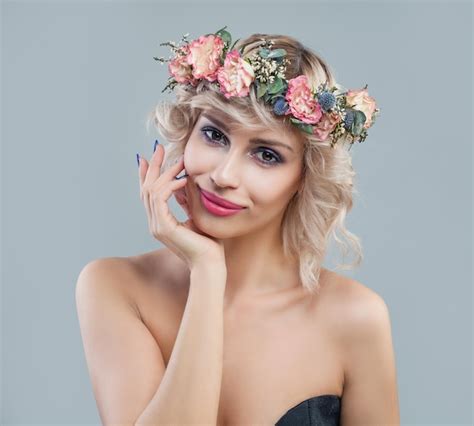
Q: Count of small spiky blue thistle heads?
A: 3